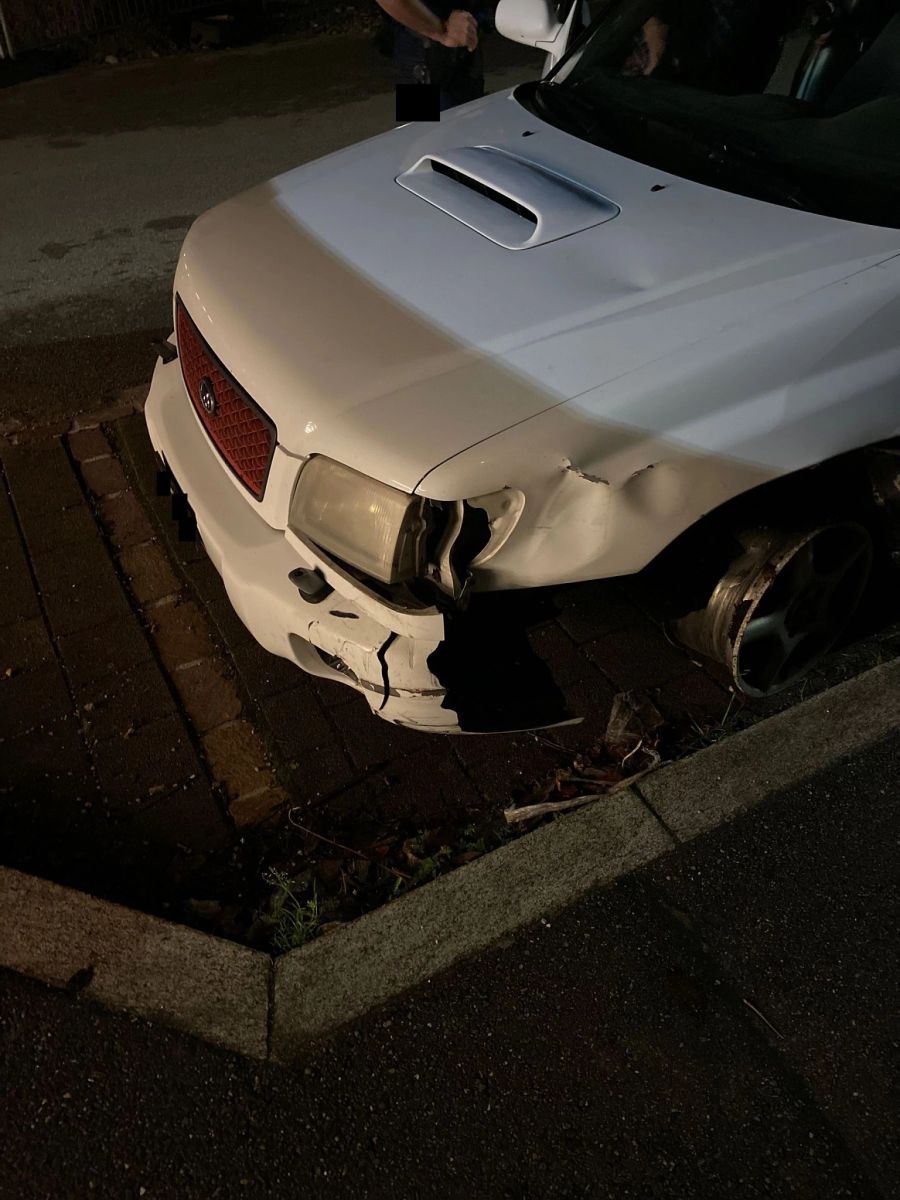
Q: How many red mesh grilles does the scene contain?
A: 1